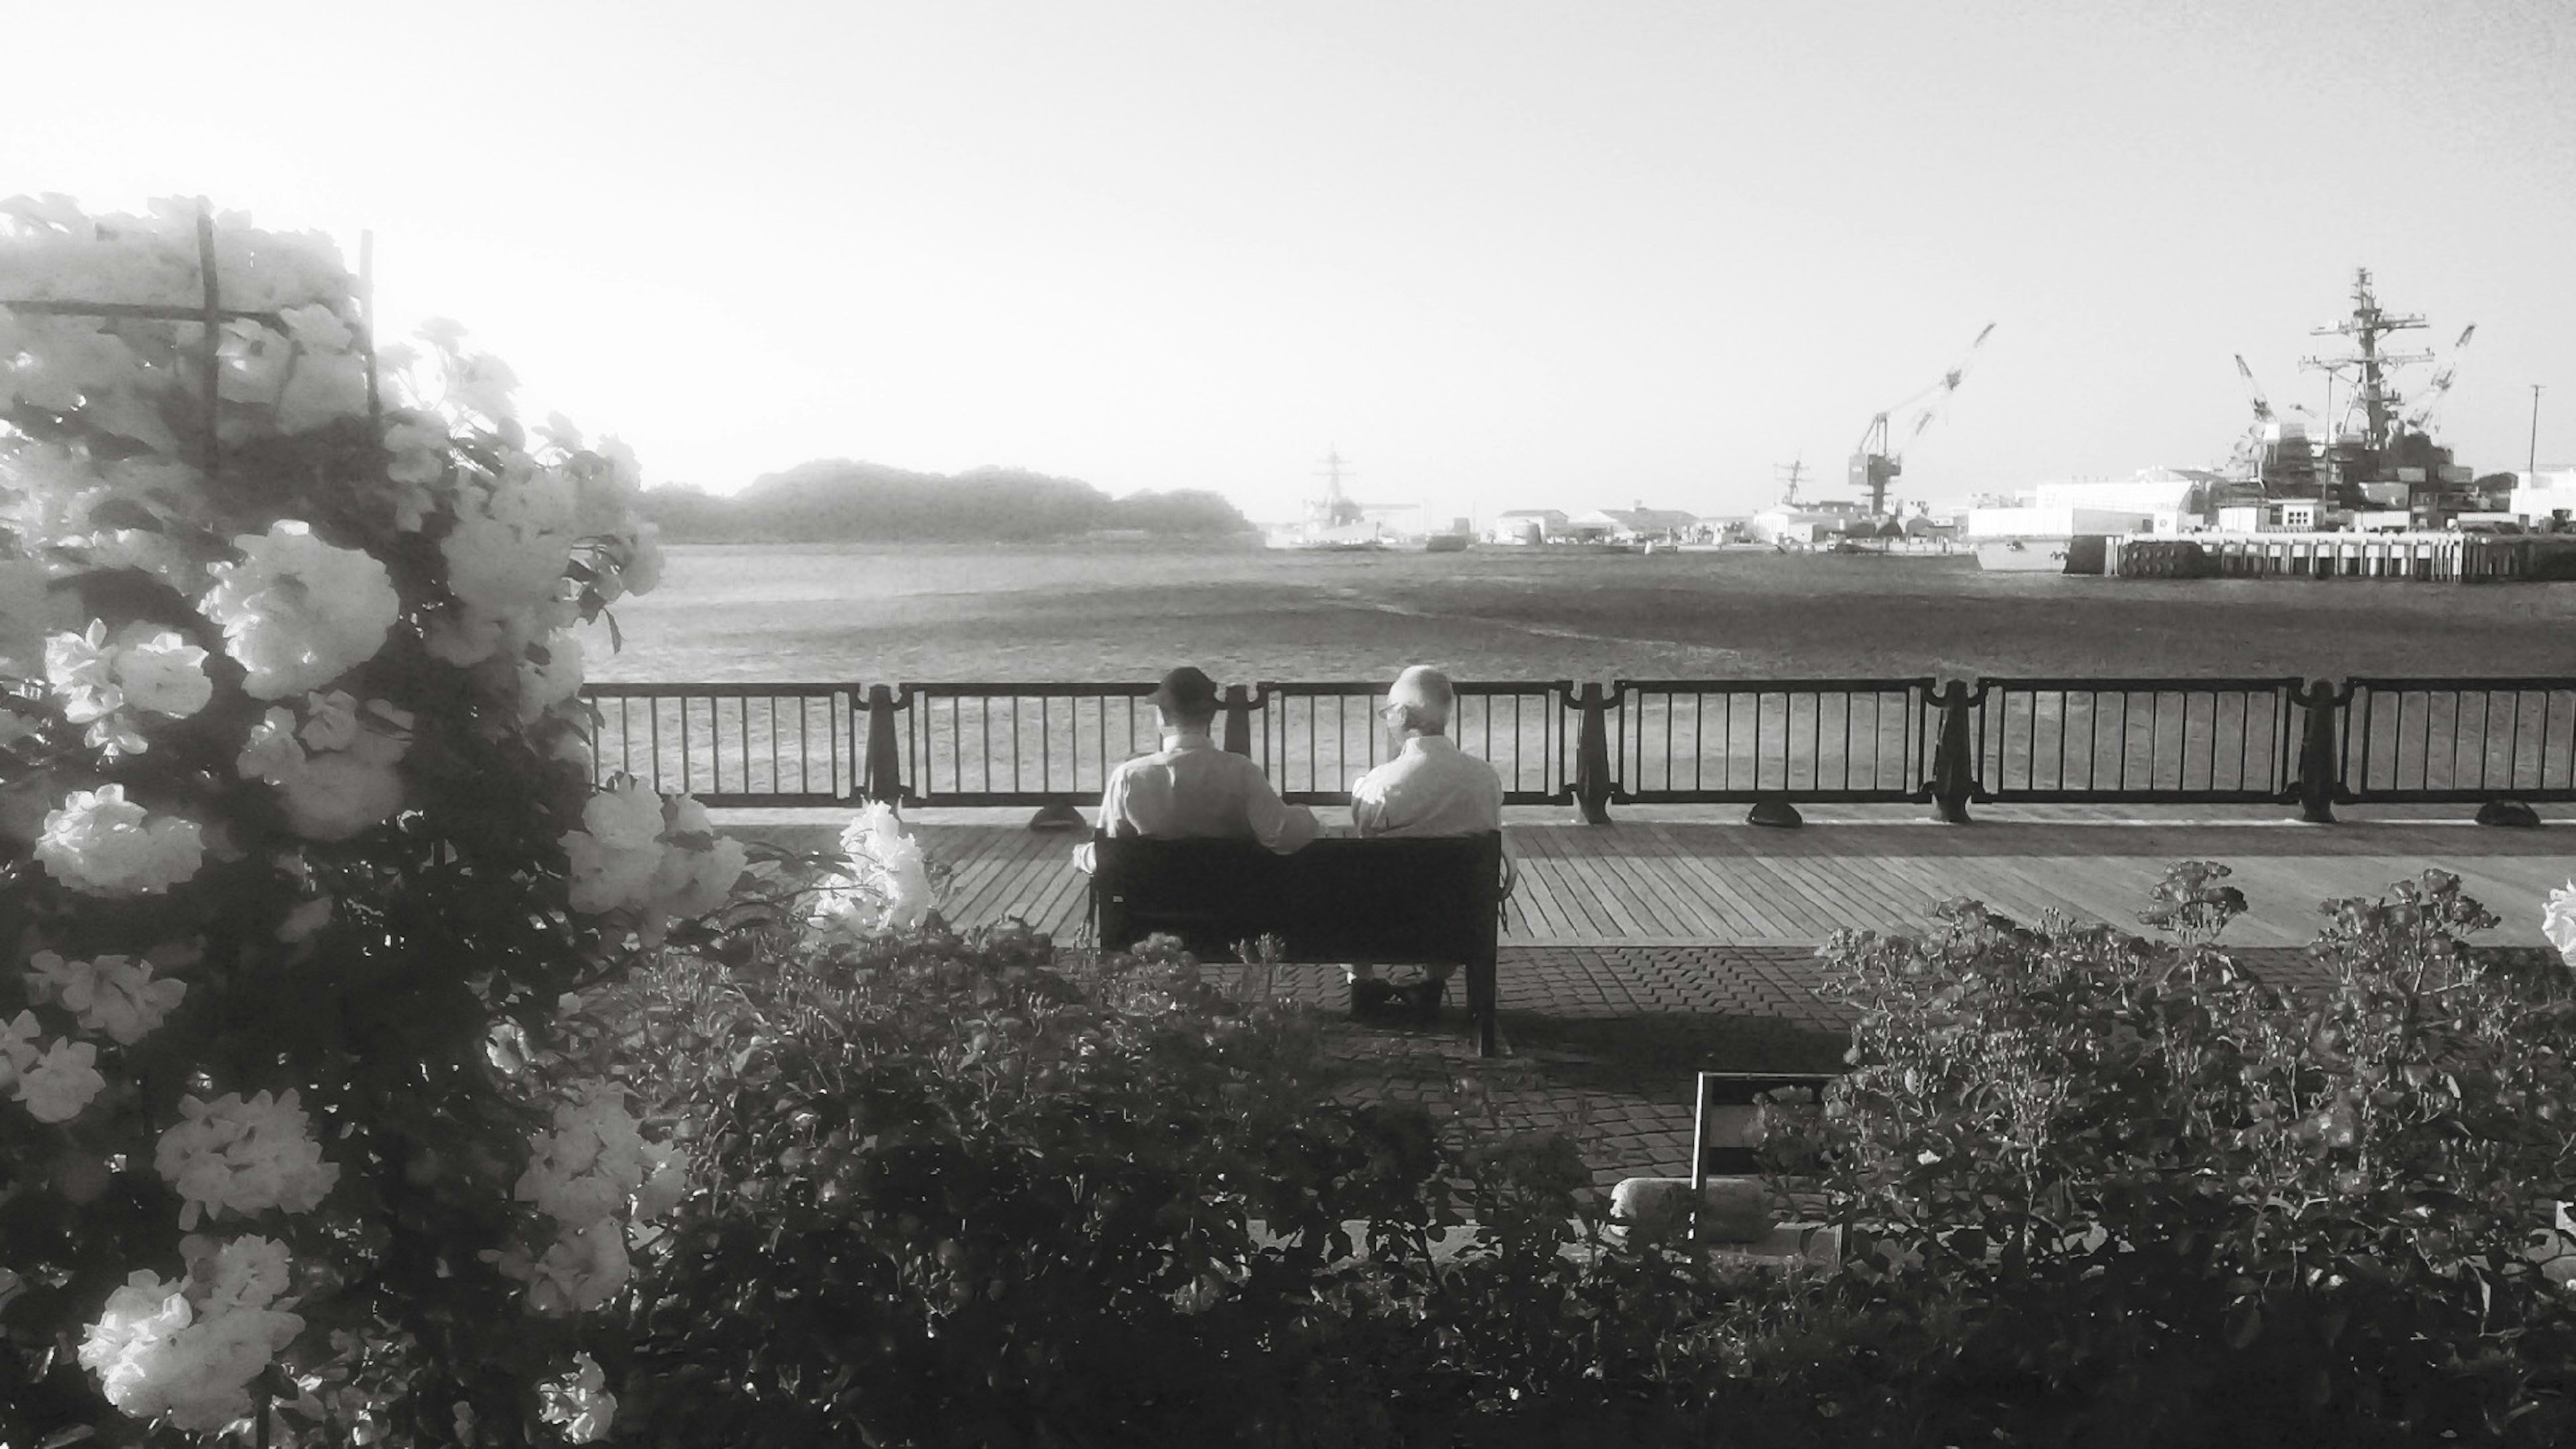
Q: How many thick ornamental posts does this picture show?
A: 5